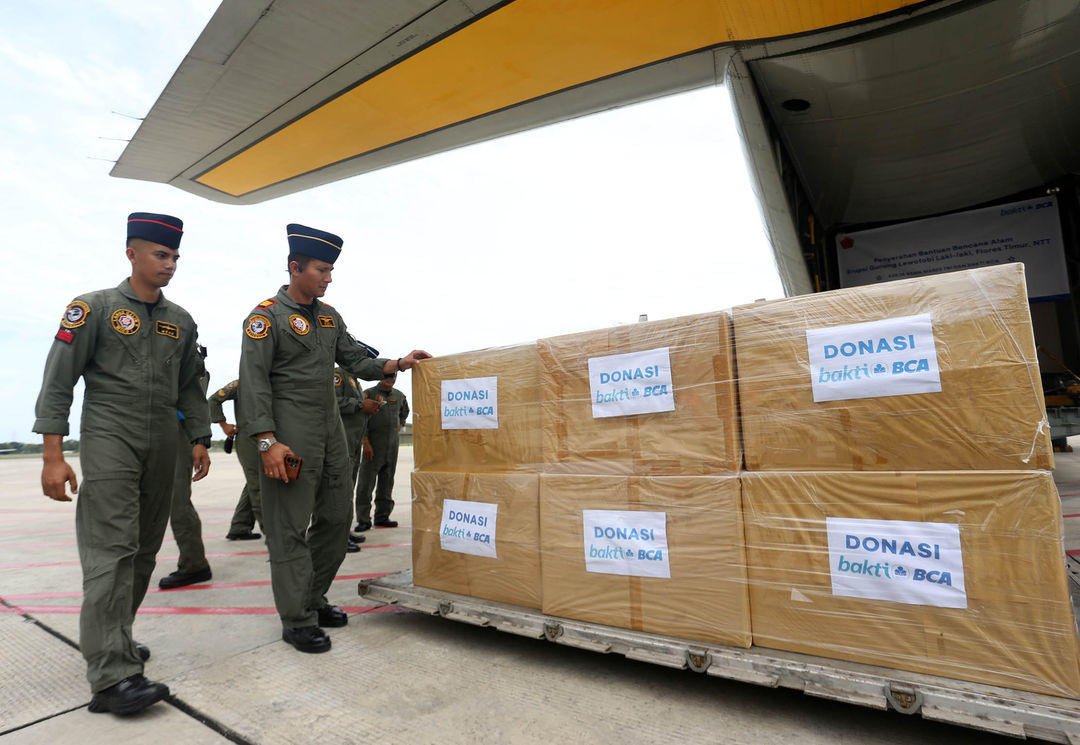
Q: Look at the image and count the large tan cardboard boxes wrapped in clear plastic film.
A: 6